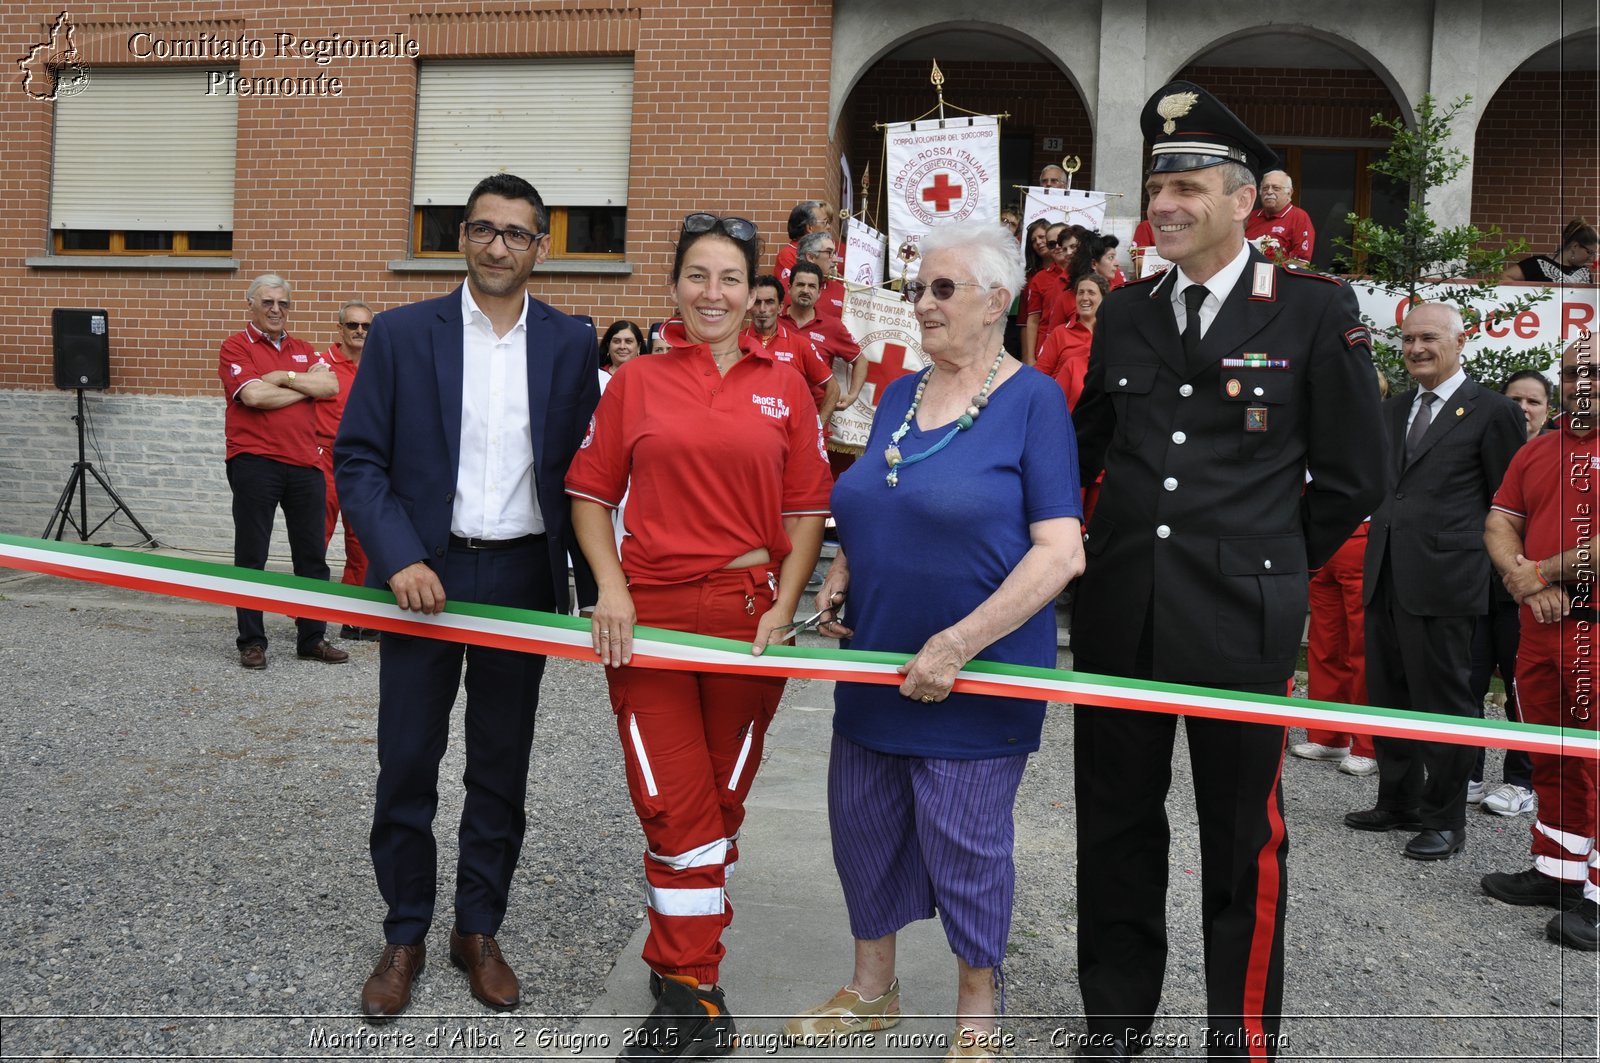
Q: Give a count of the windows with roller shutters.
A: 2